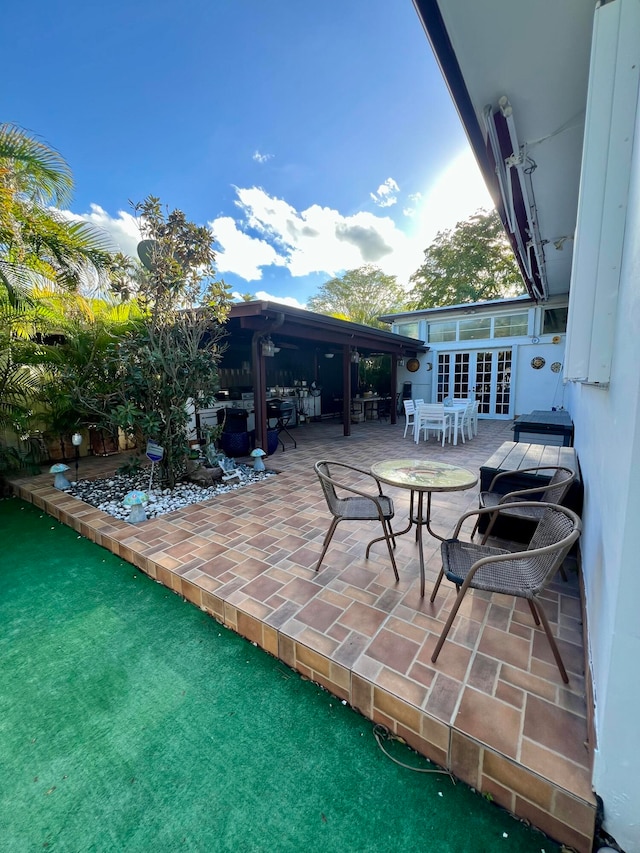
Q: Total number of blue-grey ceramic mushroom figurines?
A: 3